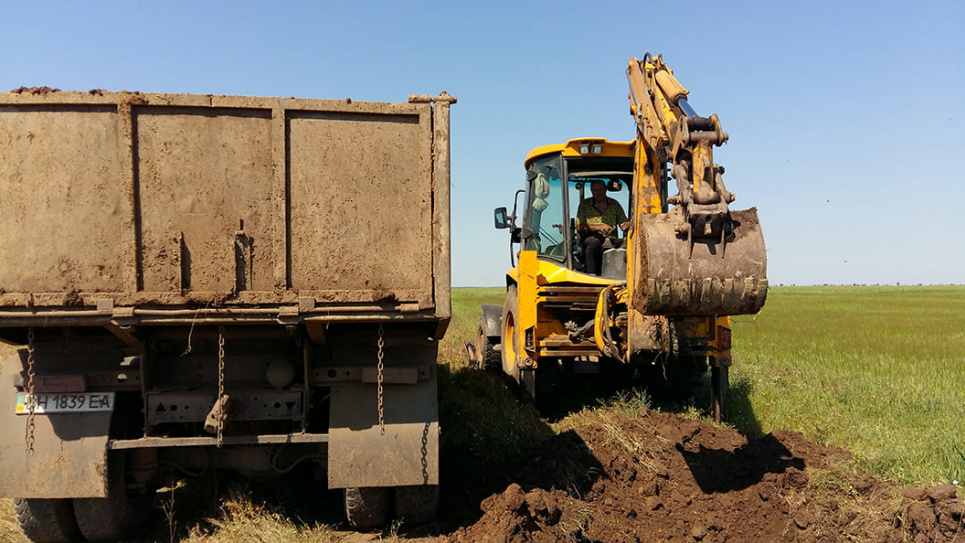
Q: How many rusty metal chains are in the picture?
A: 3